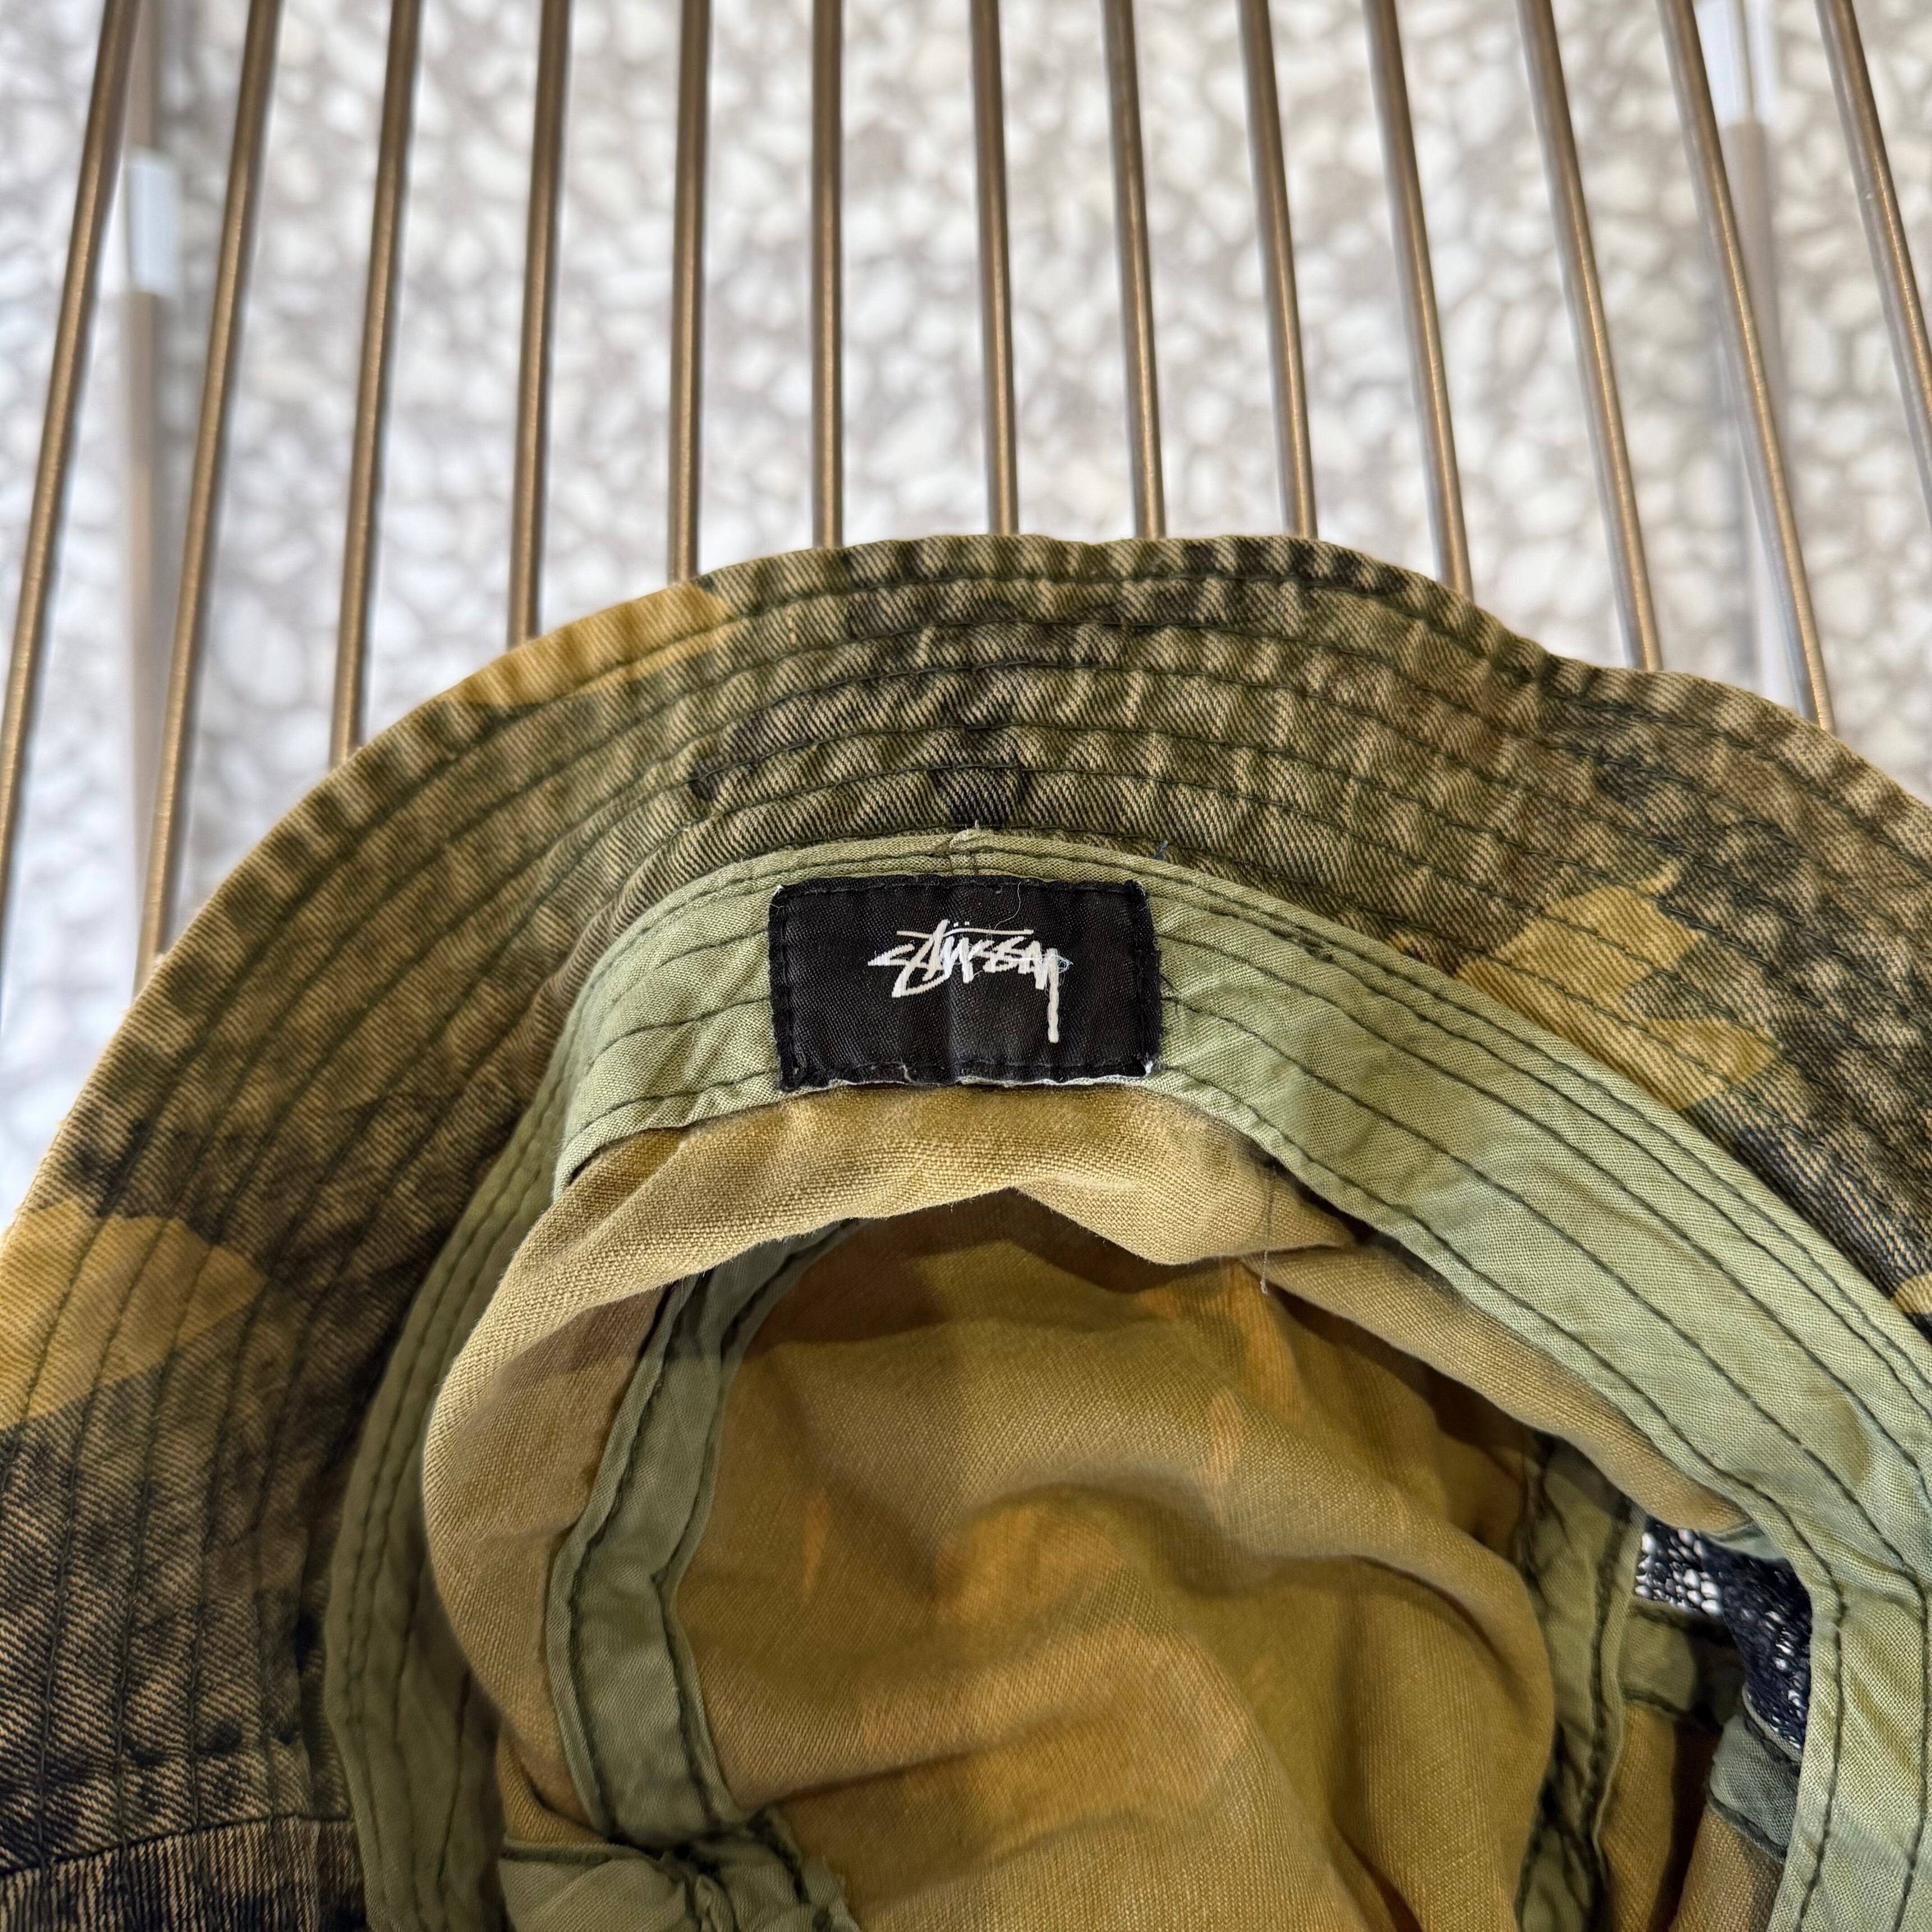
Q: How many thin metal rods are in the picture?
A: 13